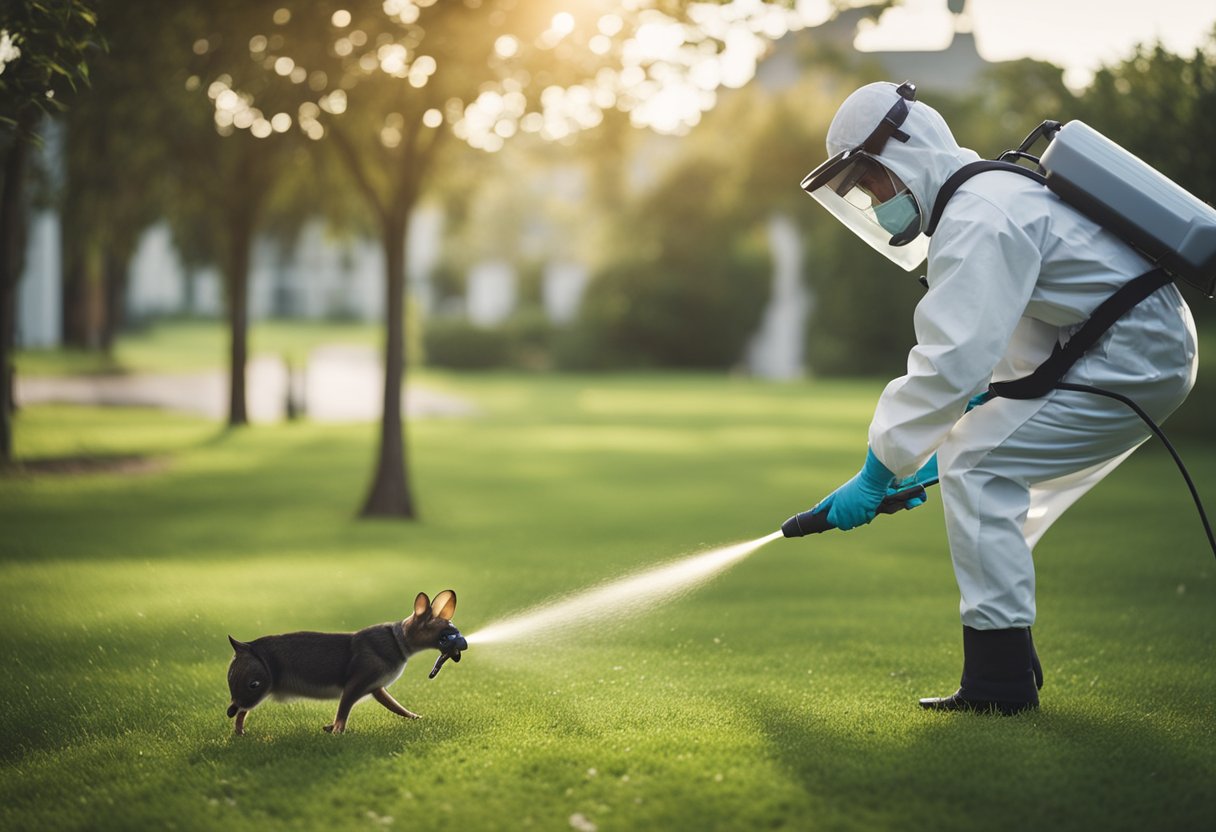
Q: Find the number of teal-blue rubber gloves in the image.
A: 2